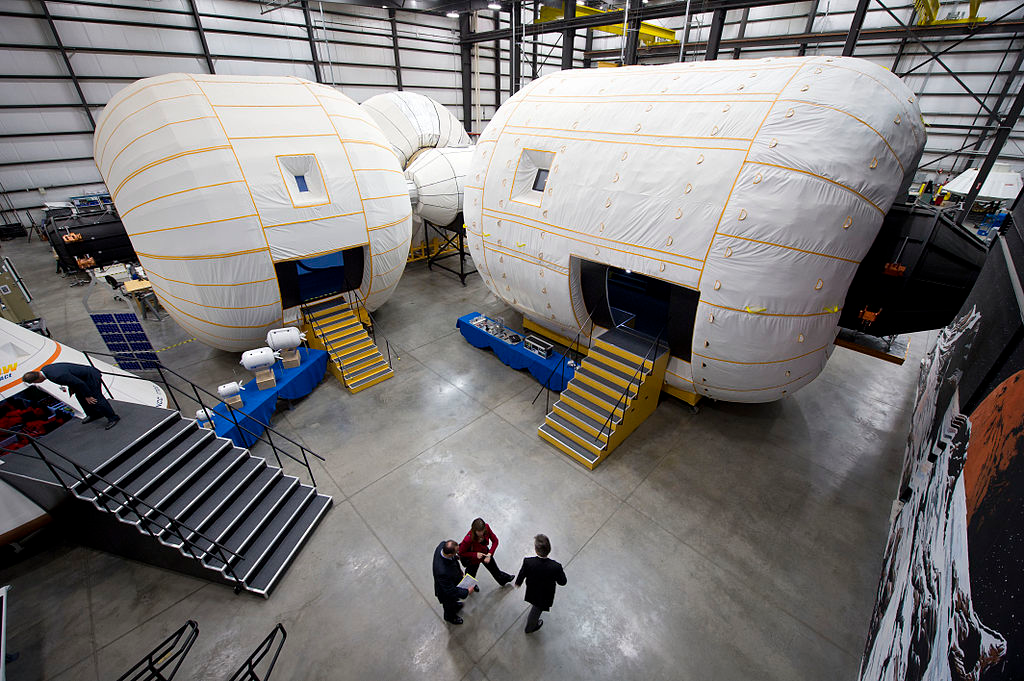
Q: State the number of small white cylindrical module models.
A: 4